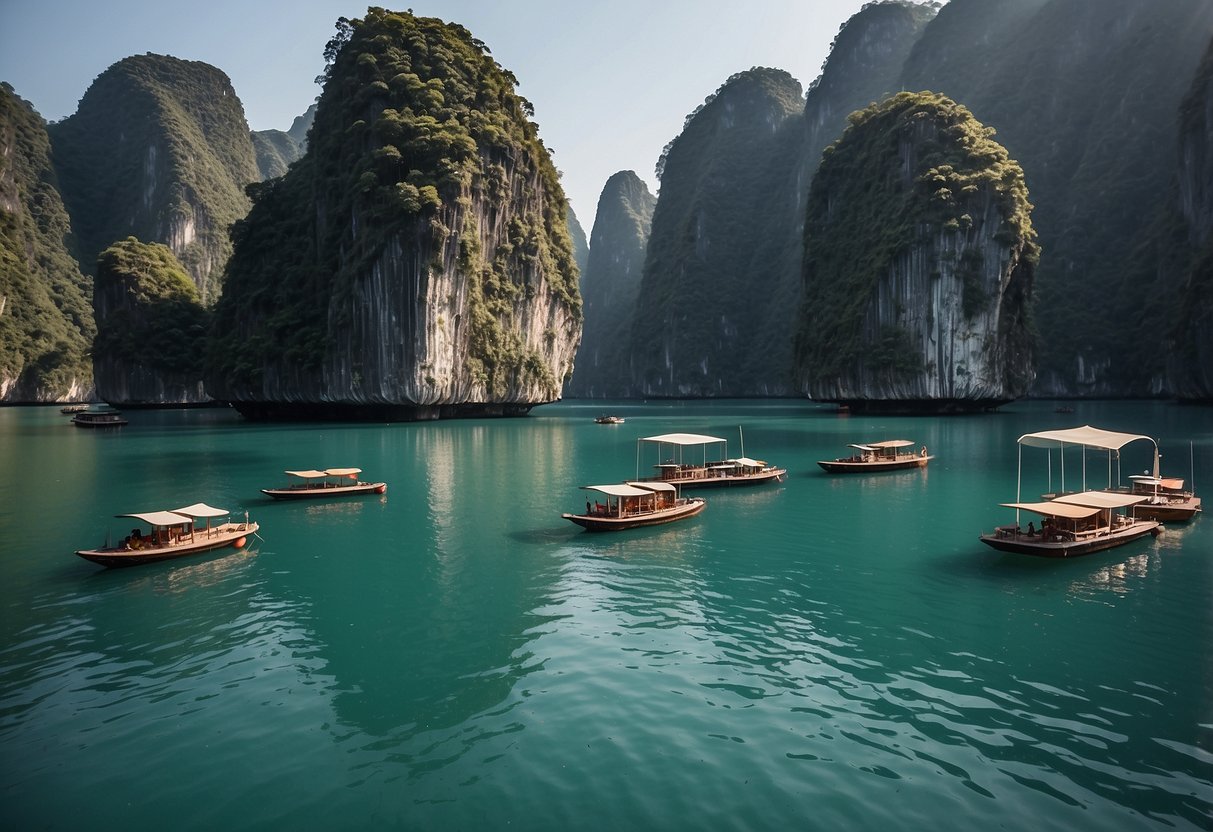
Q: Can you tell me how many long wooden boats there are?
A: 7